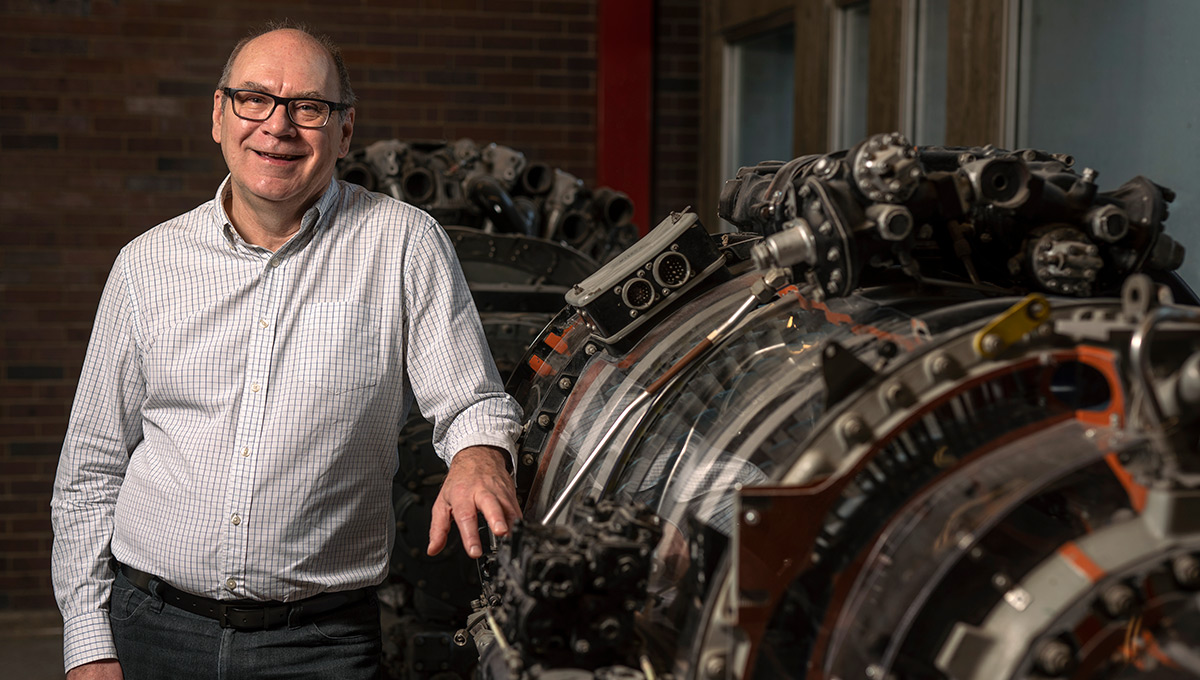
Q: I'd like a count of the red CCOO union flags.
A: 0